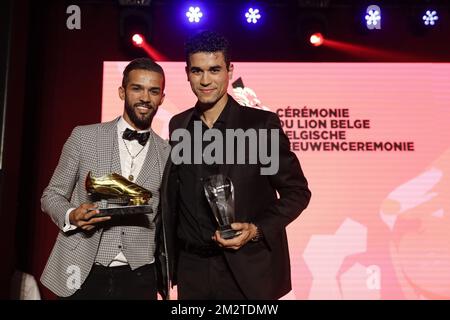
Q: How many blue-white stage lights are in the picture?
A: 4